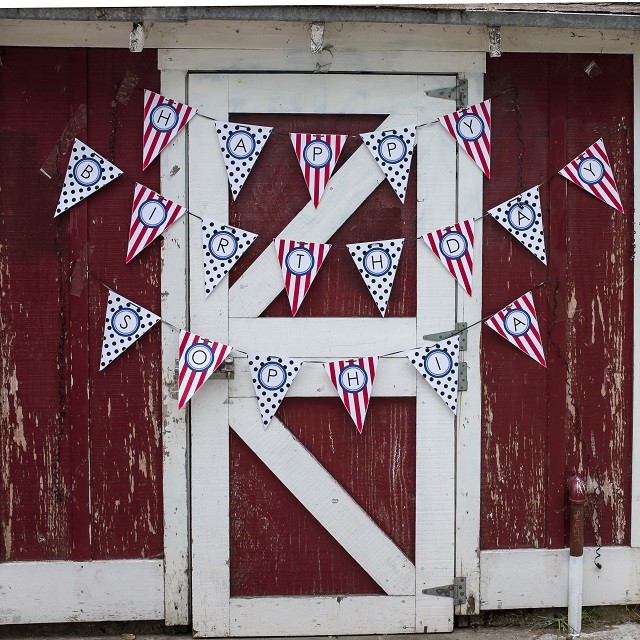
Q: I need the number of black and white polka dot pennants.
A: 9